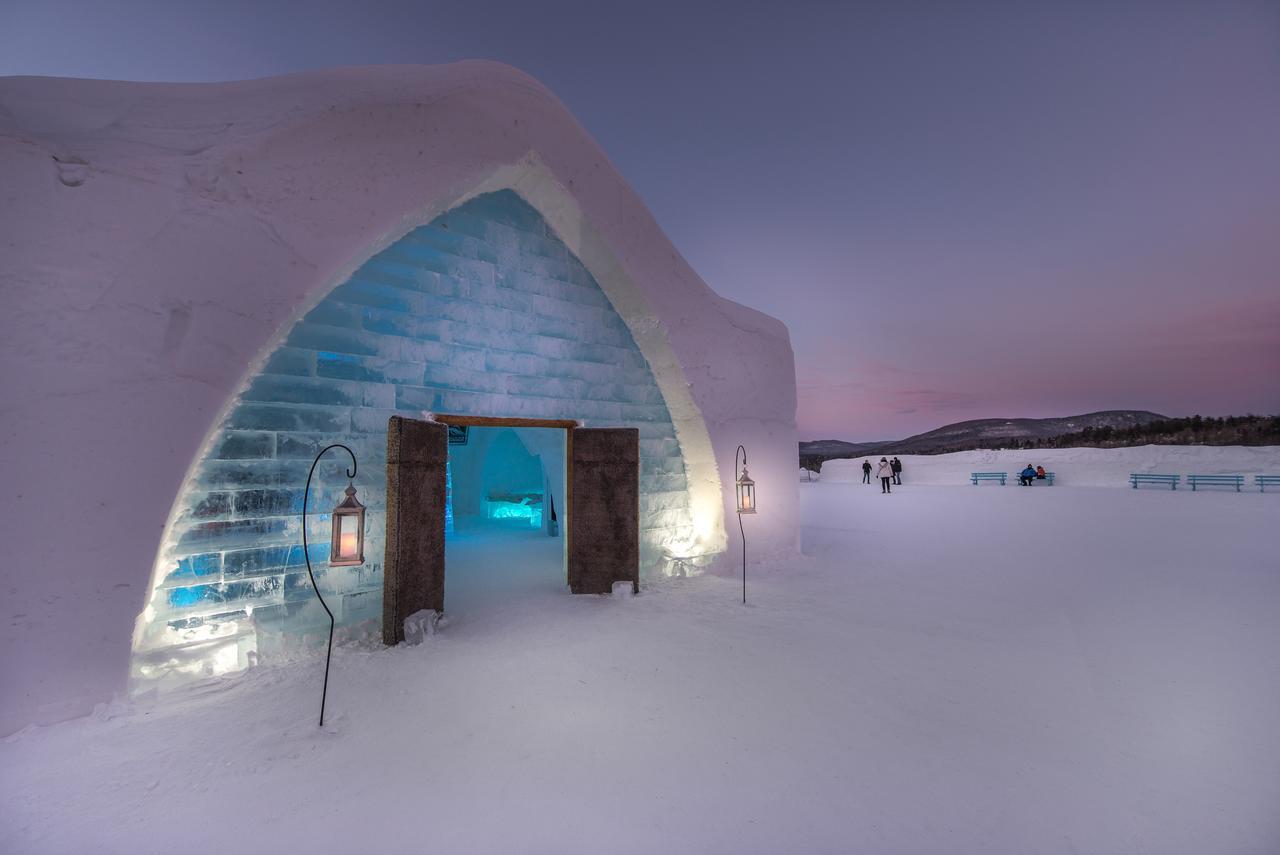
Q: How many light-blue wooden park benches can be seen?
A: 5